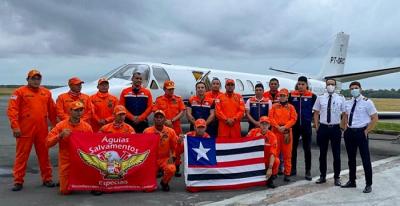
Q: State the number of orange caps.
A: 11